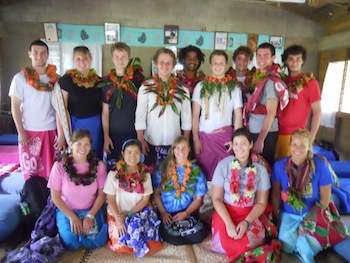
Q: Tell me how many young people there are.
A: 14